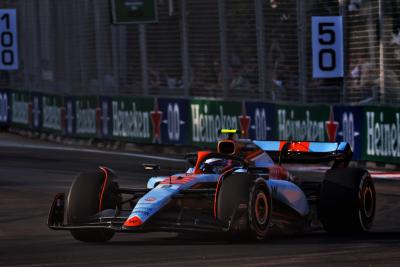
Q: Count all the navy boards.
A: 7